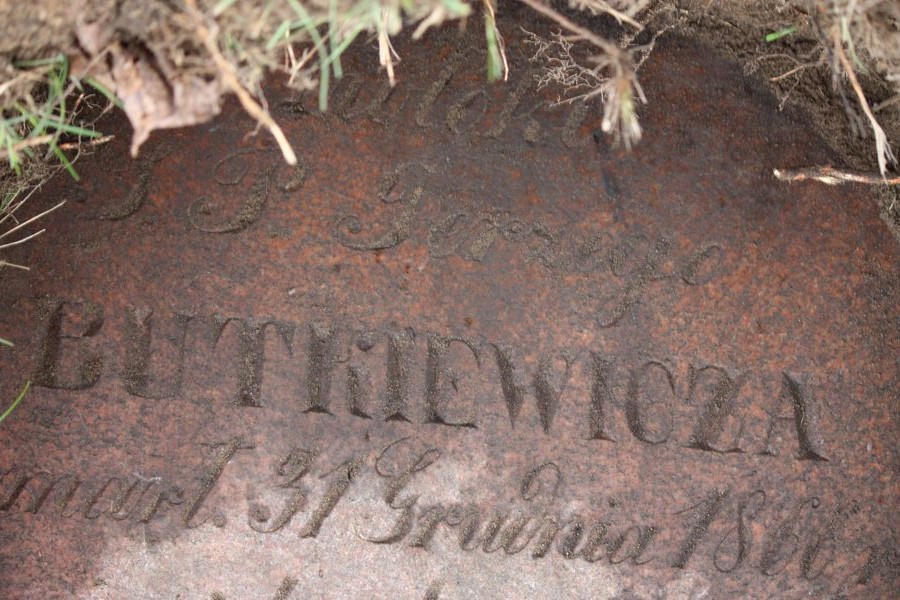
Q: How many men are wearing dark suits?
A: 0